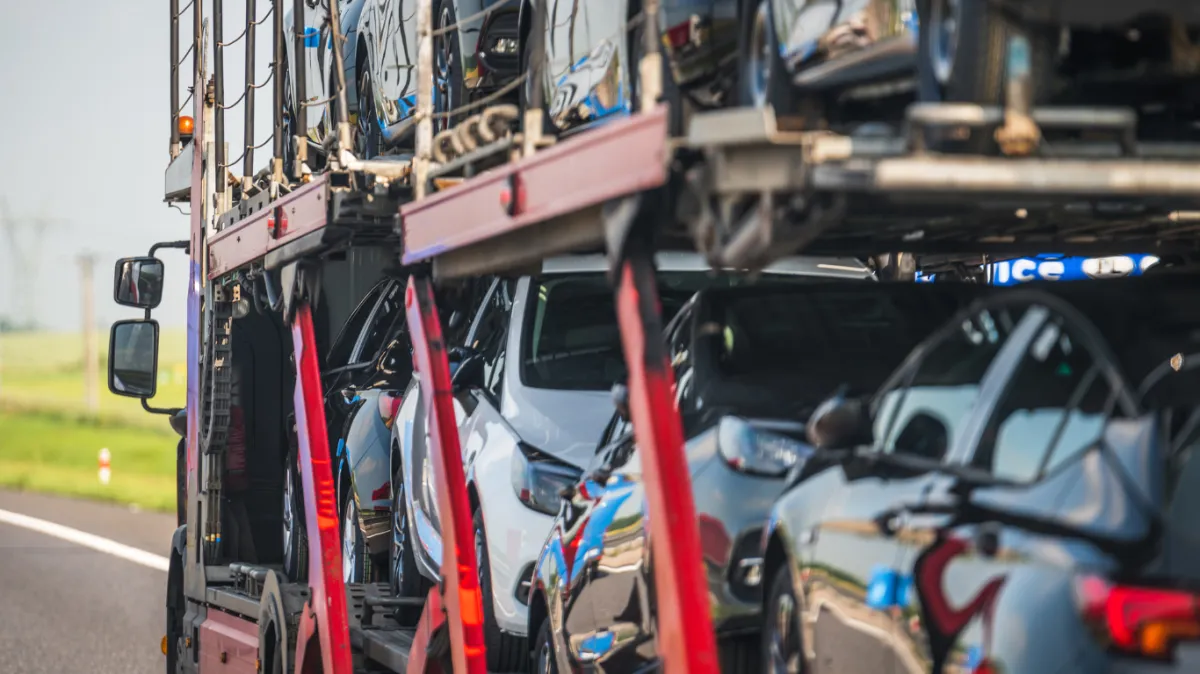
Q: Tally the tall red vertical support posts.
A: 3